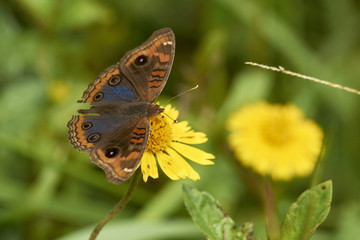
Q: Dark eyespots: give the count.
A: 6